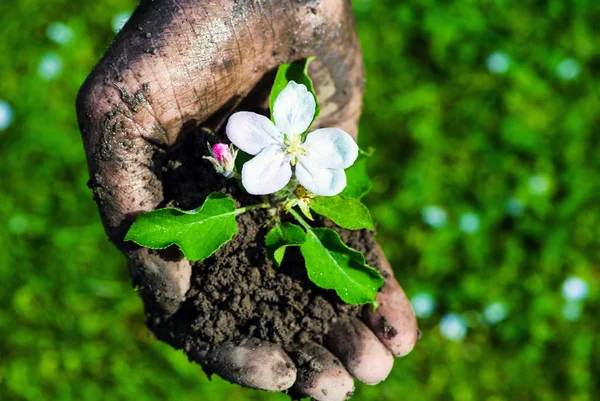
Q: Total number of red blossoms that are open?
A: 0